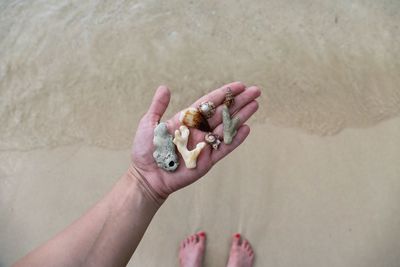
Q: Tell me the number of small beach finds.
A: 7